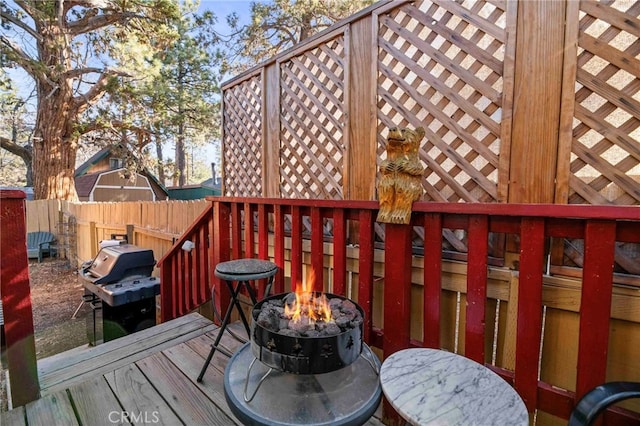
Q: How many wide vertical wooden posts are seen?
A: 3